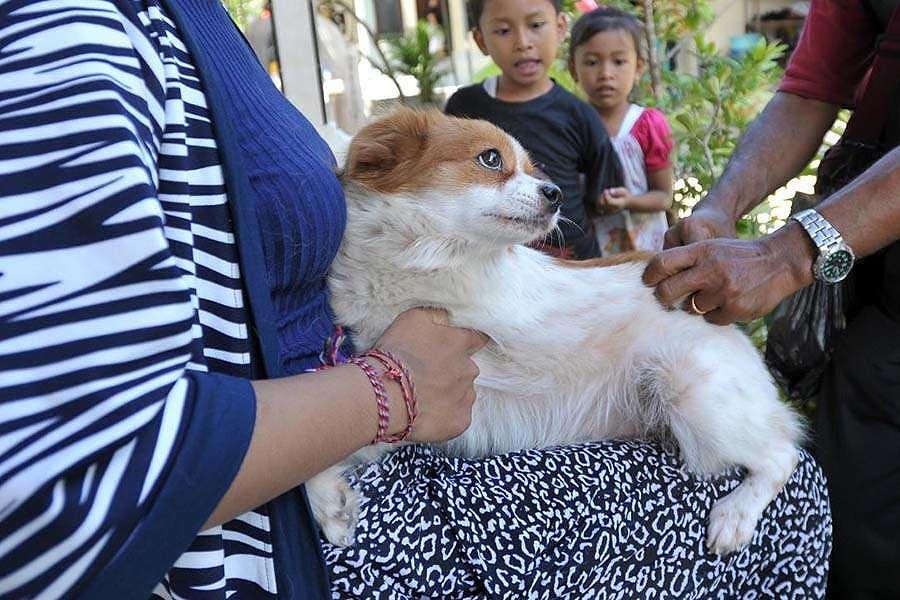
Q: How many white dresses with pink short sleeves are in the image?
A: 1